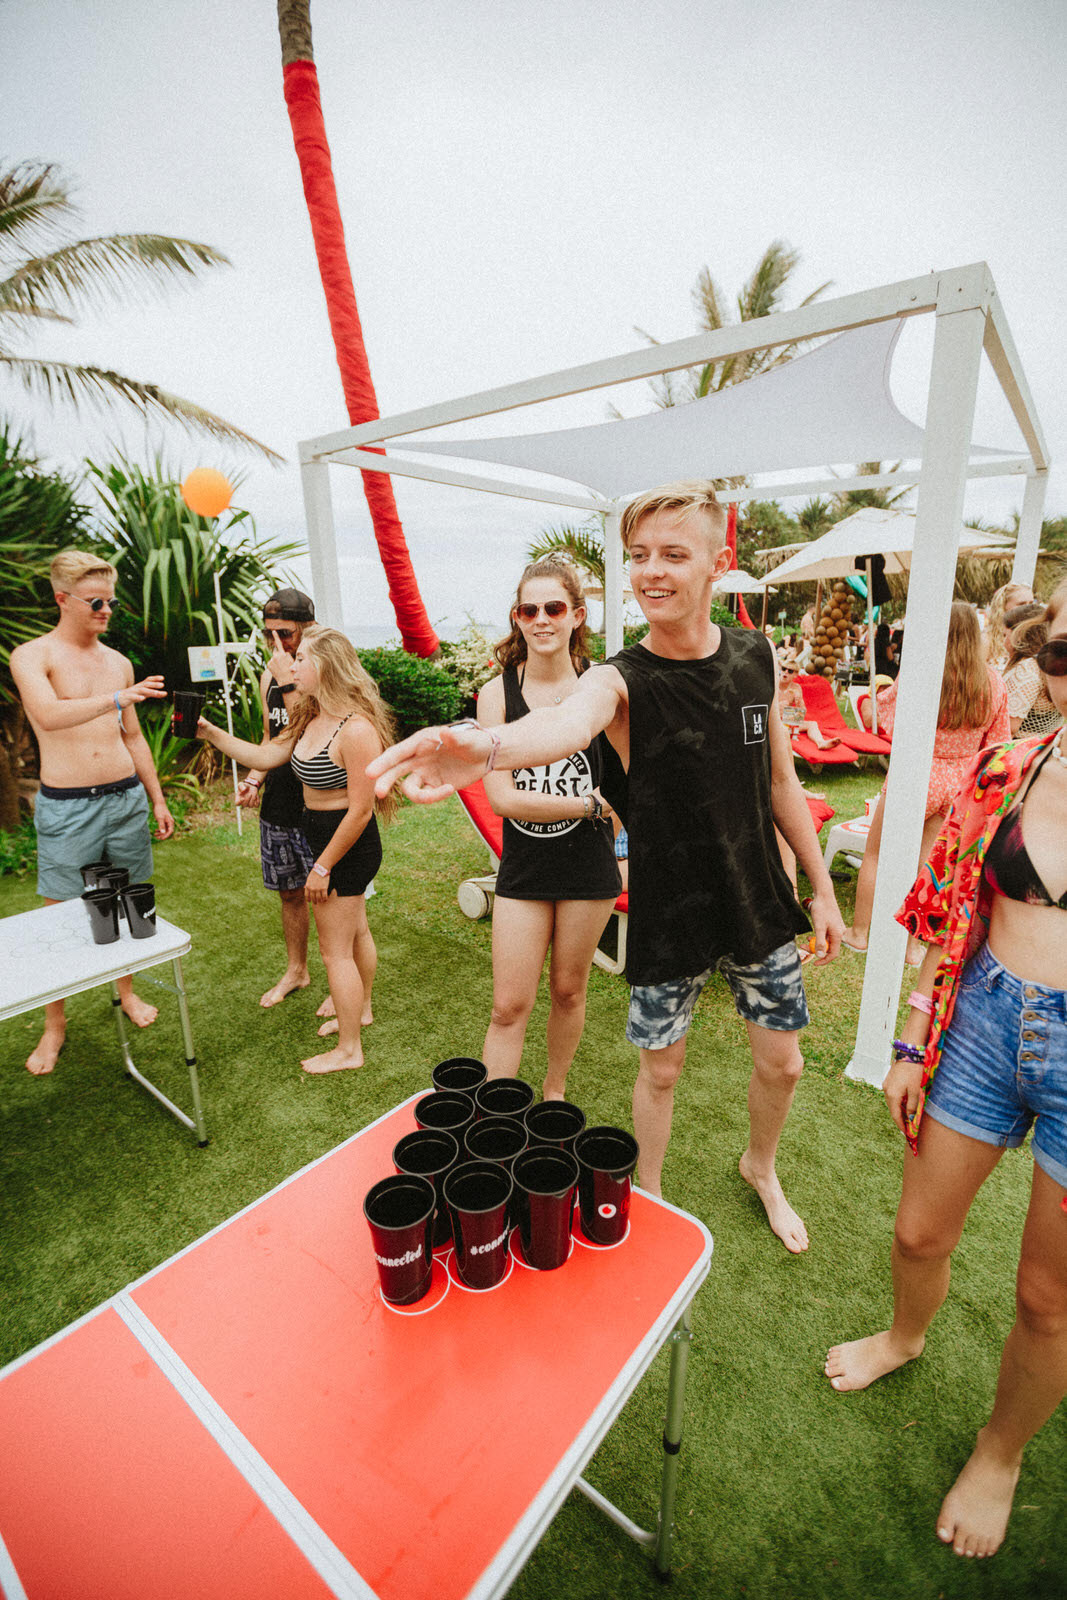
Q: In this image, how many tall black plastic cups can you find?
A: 15